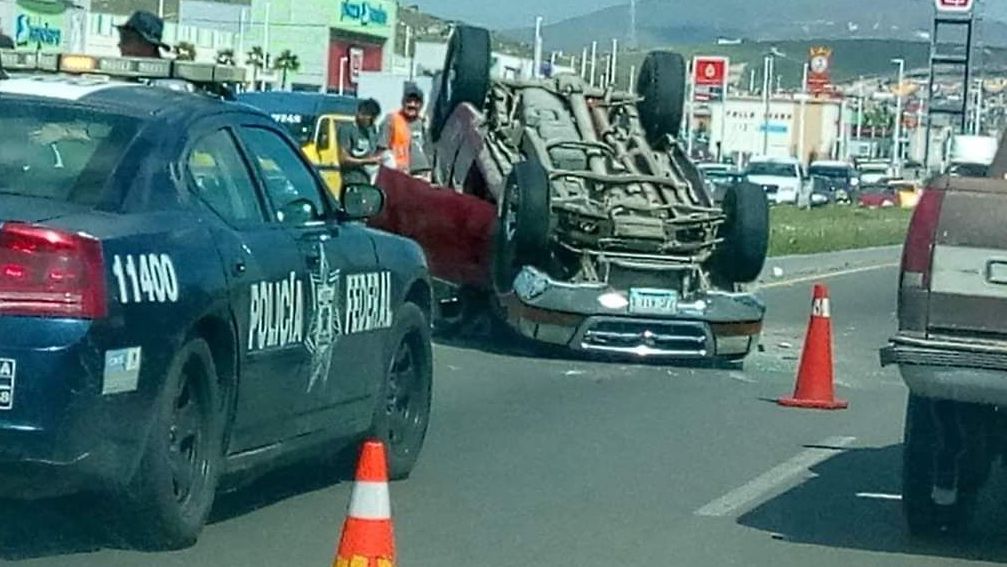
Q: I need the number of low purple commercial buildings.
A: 0